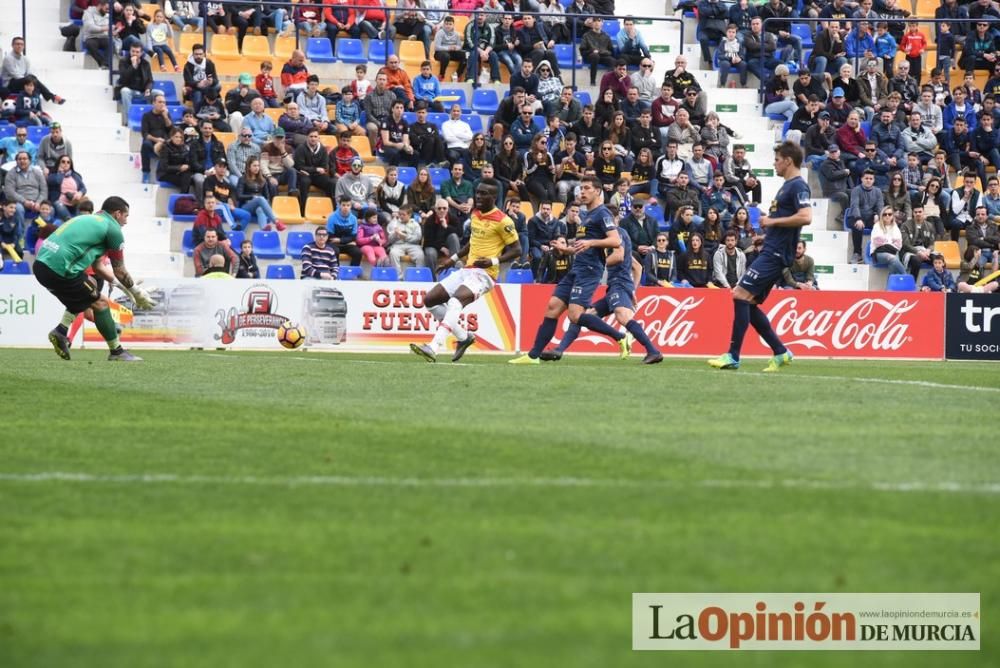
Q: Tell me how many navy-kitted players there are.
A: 3